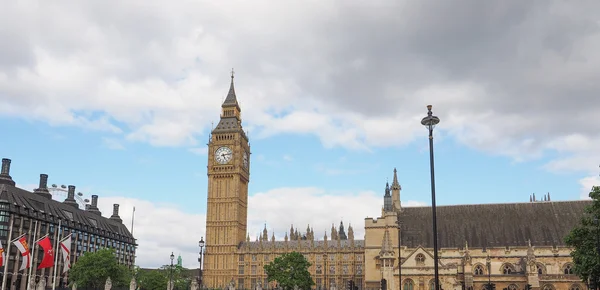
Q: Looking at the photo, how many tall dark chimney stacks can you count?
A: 5